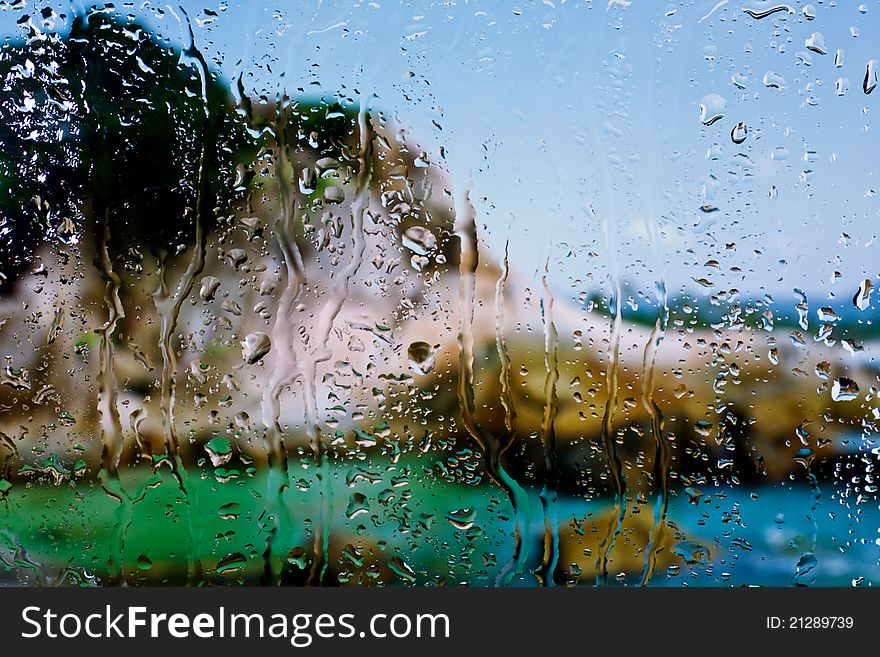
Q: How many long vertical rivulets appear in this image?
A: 9